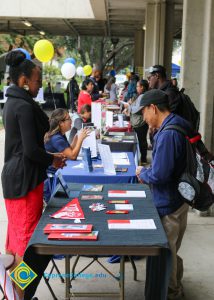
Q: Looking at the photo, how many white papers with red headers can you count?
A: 2